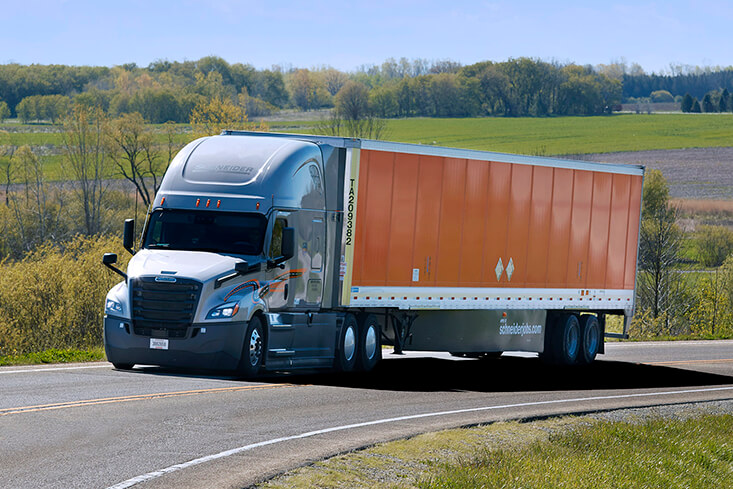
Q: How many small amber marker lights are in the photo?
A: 5